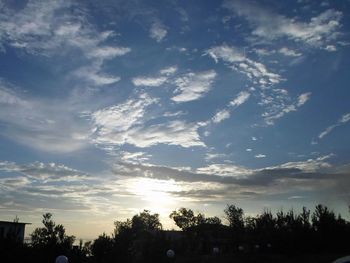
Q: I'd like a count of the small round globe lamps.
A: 2